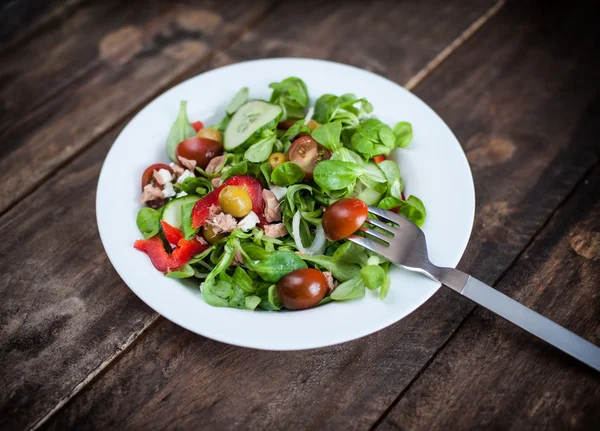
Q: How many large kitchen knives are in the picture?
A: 0